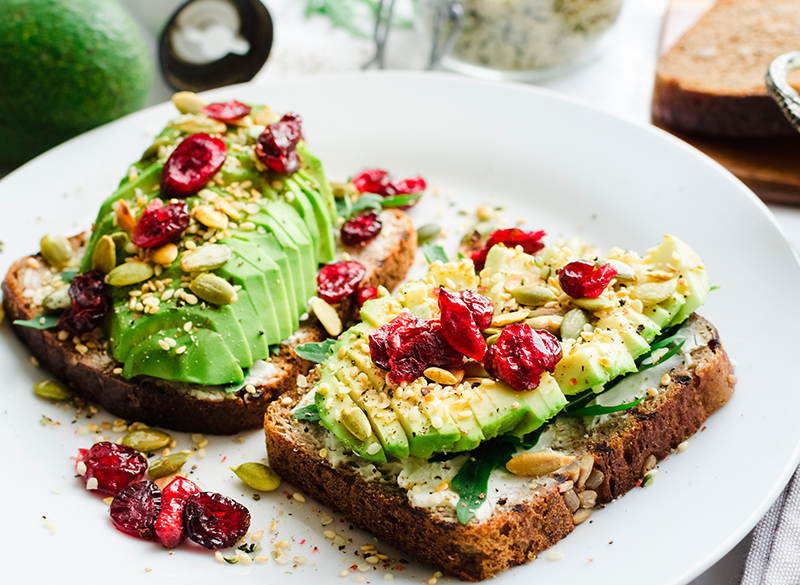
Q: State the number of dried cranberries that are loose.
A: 4